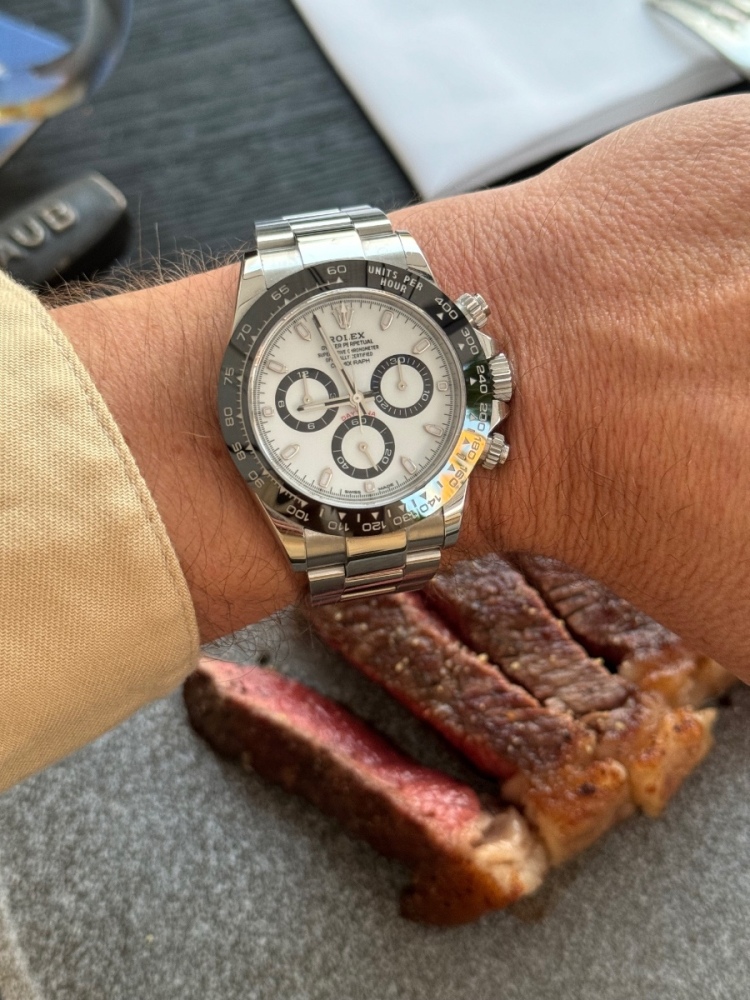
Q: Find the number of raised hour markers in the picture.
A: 11